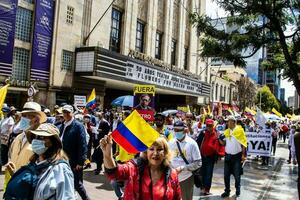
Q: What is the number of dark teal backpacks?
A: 1